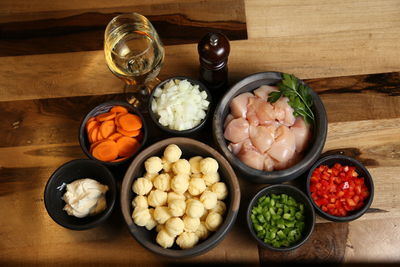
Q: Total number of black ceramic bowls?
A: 7